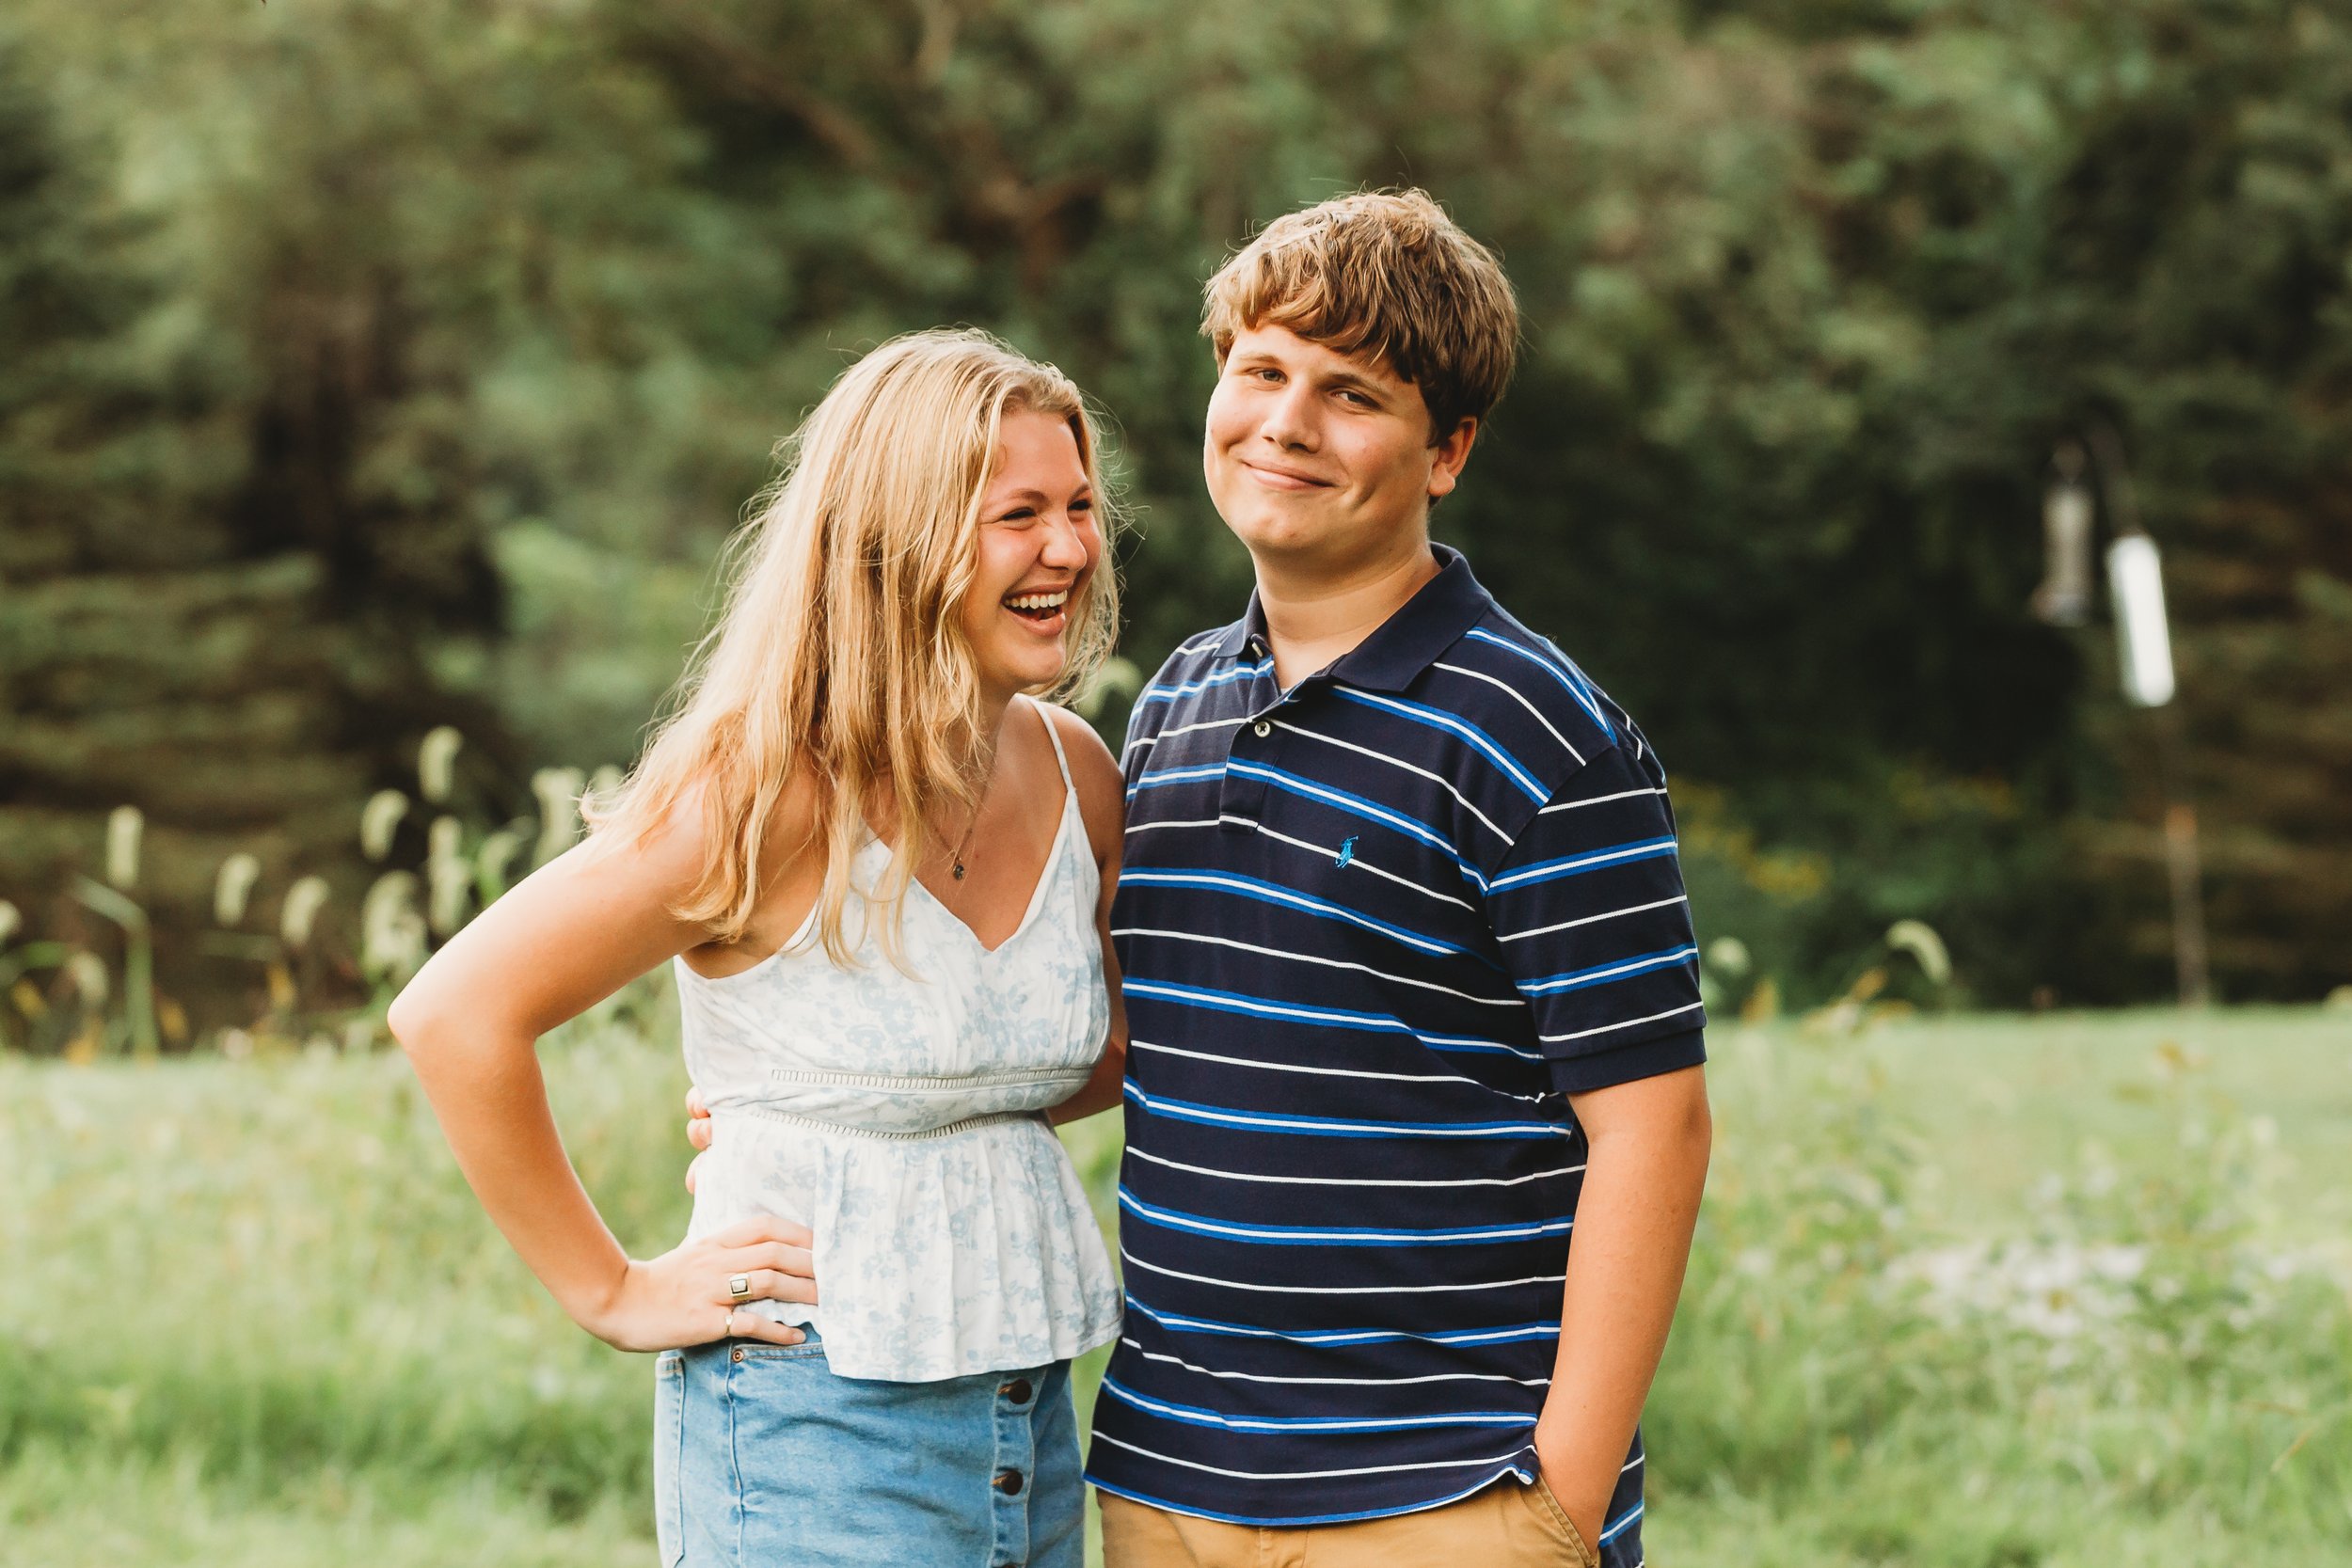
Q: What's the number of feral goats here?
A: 0